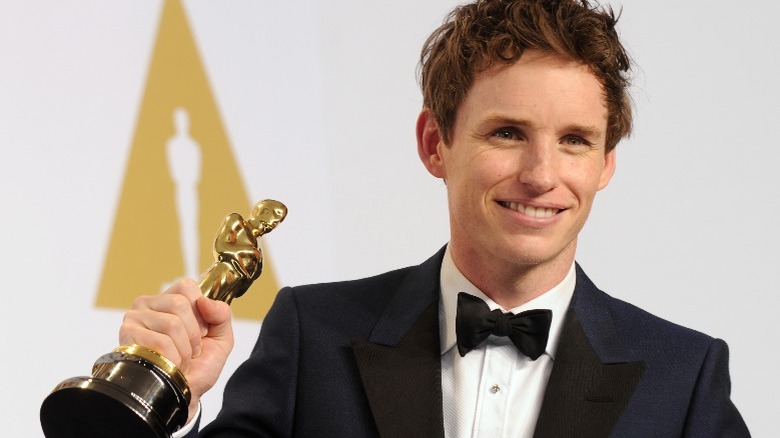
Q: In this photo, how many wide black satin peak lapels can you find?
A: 2